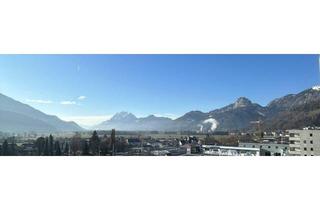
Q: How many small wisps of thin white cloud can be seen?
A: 3